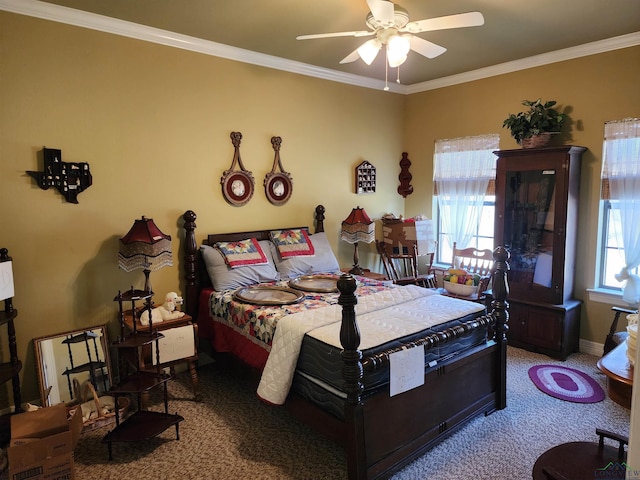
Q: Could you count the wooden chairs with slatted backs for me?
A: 2